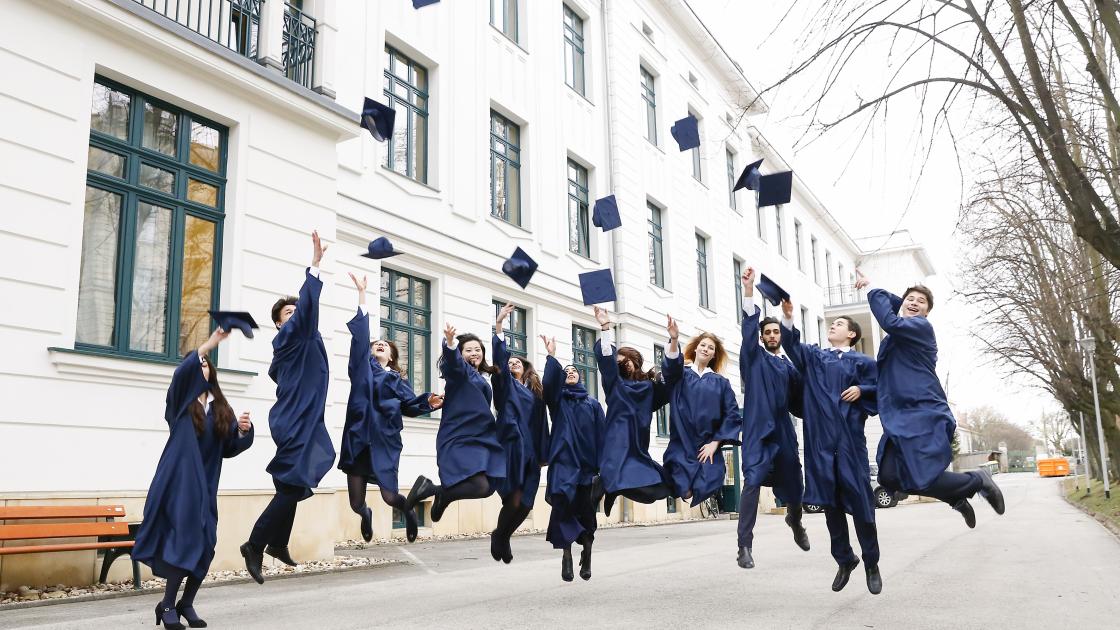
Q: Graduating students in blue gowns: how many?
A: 11